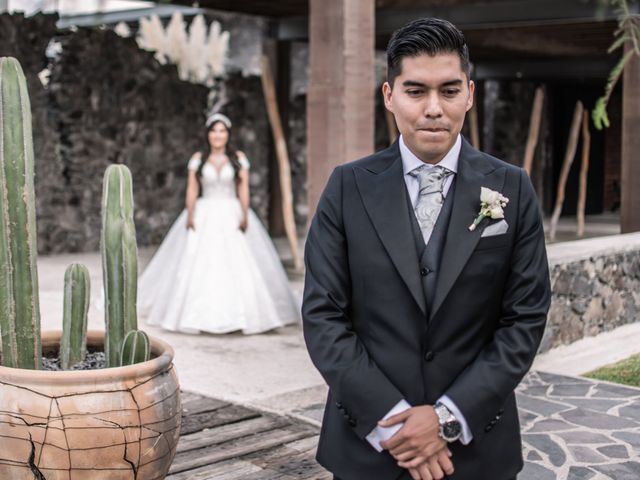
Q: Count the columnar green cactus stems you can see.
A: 4